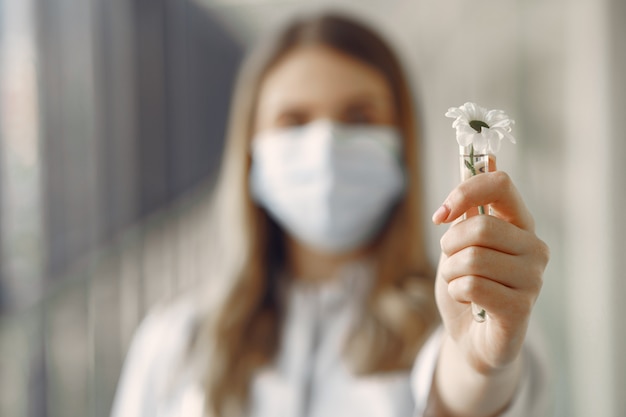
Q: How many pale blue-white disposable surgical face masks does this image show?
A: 1